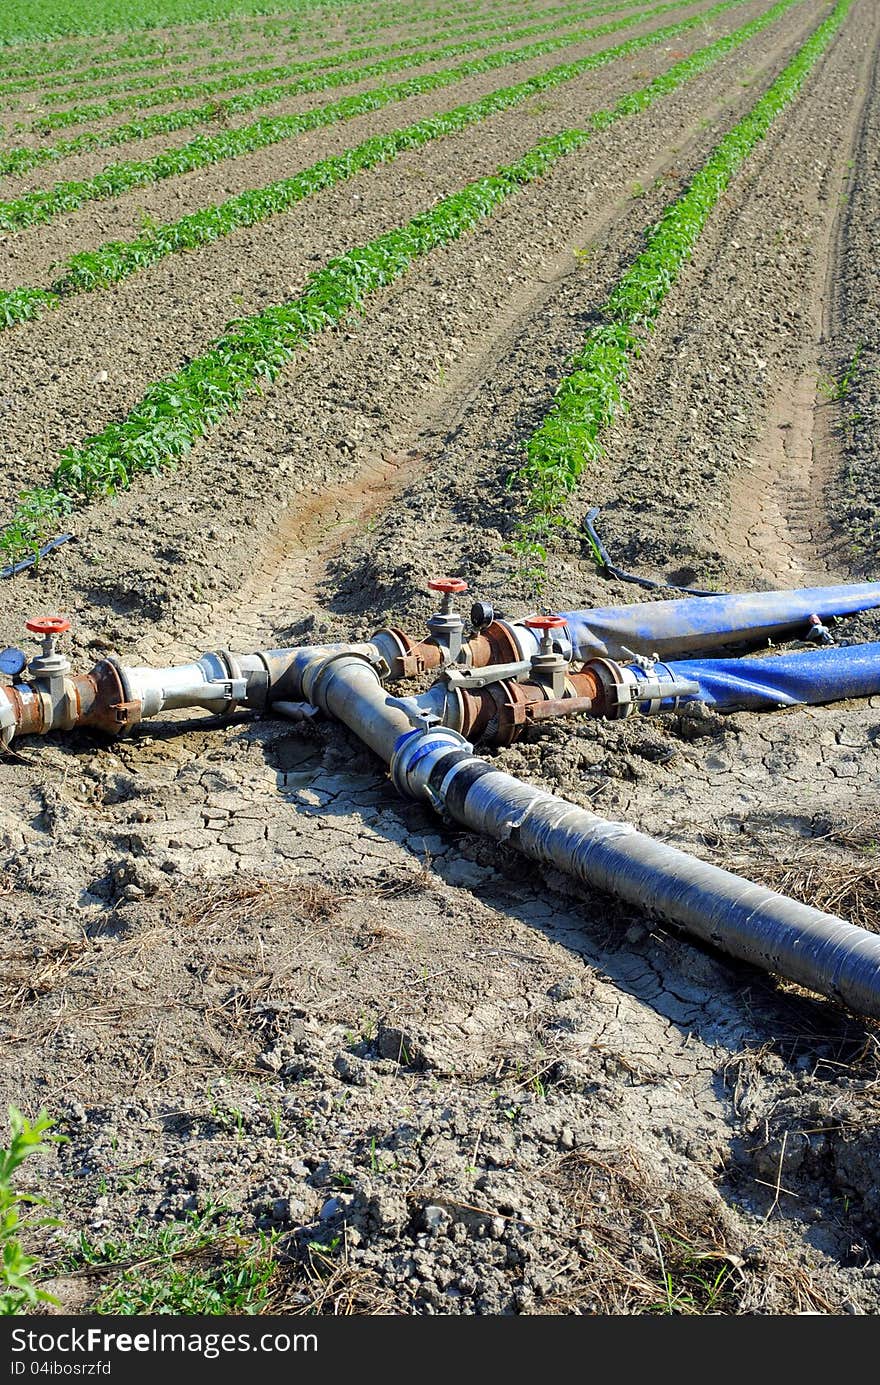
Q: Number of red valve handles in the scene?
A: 3